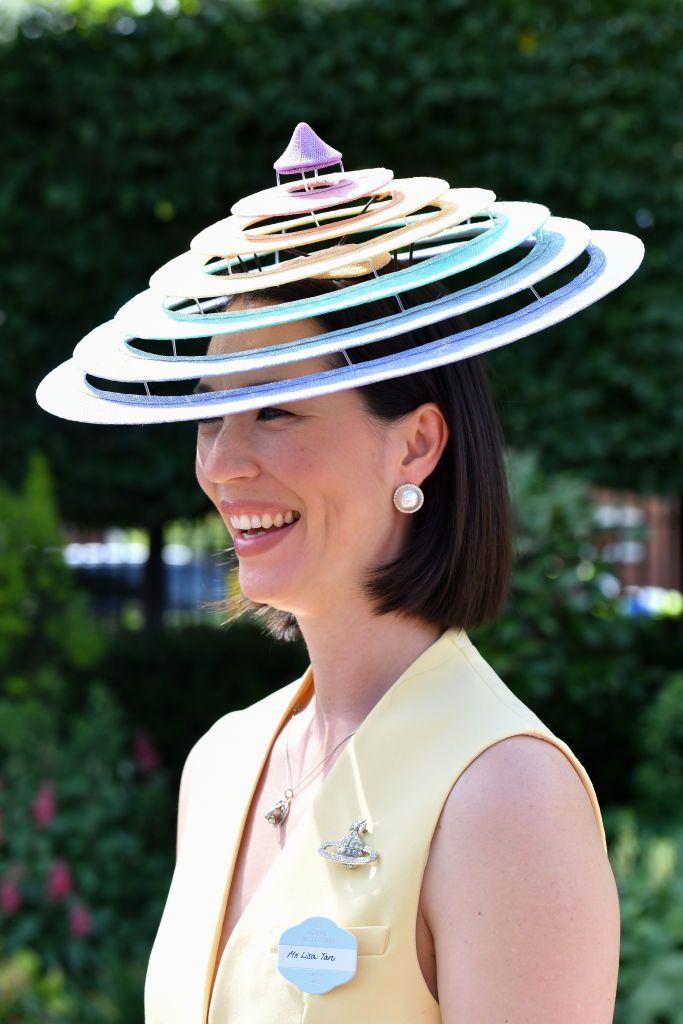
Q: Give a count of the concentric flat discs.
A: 6